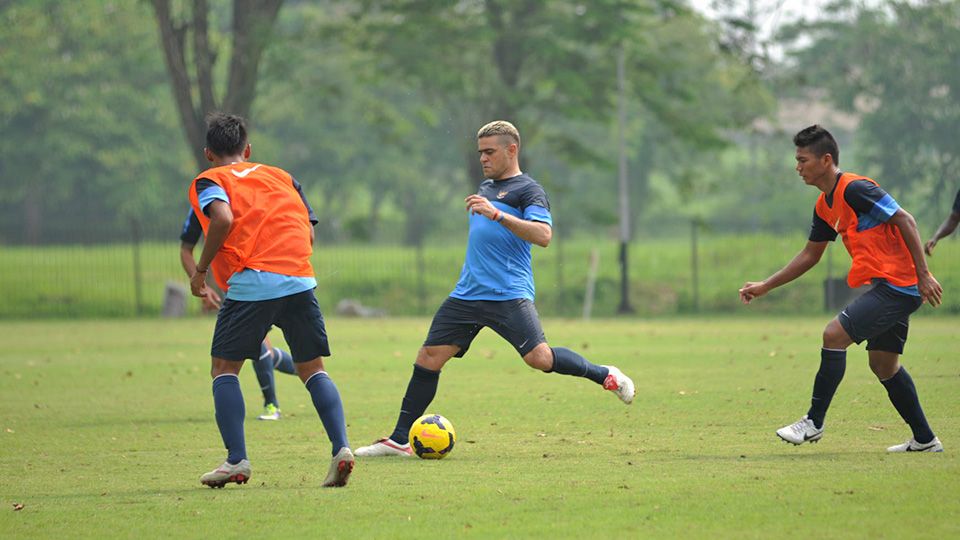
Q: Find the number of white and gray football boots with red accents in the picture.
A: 4